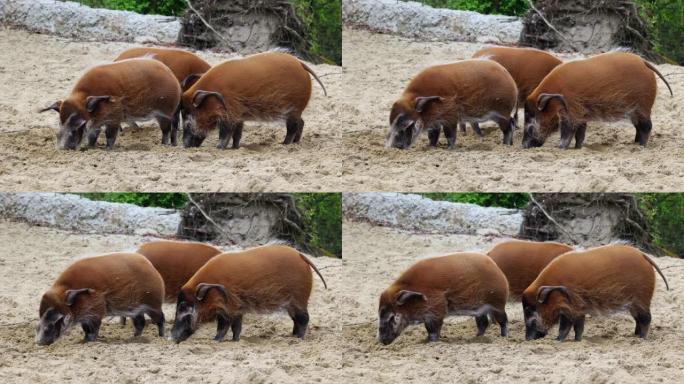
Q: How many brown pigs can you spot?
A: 12